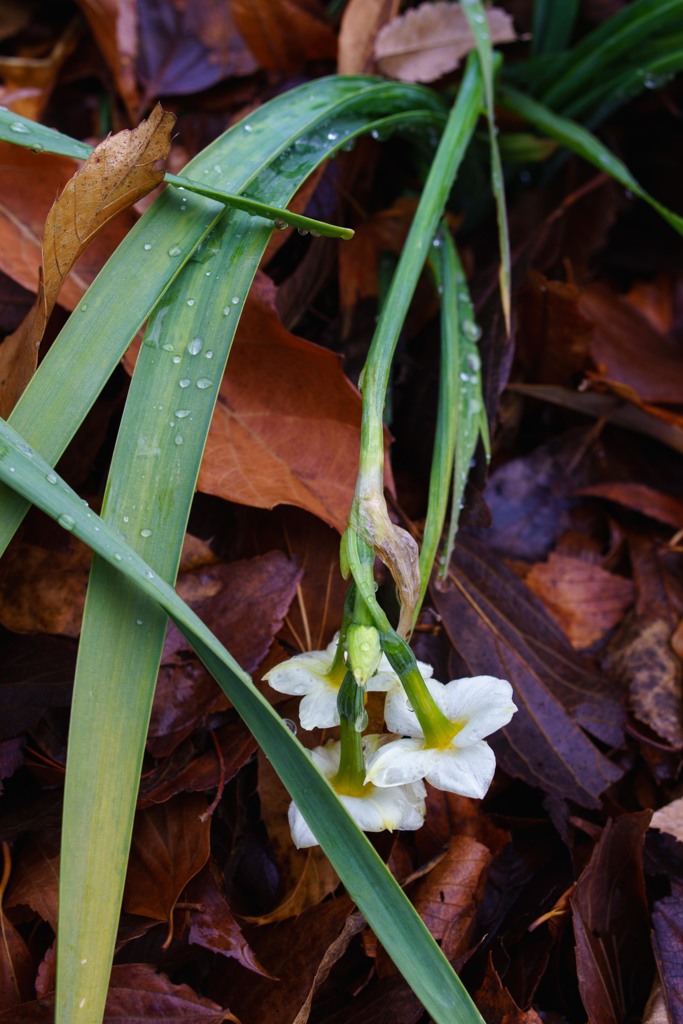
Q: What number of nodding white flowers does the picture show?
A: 3